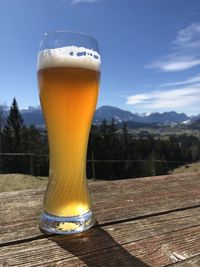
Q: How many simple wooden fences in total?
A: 1